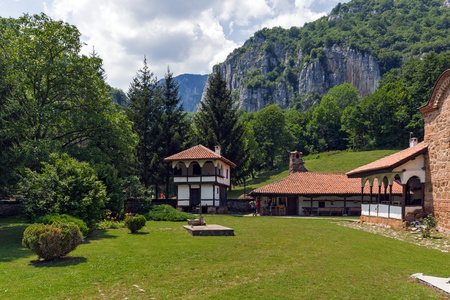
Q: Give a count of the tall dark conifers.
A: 3